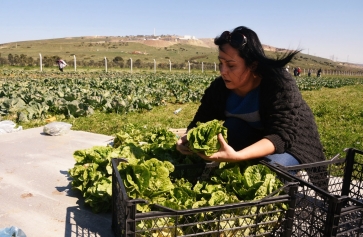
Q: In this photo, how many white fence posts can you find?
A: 9